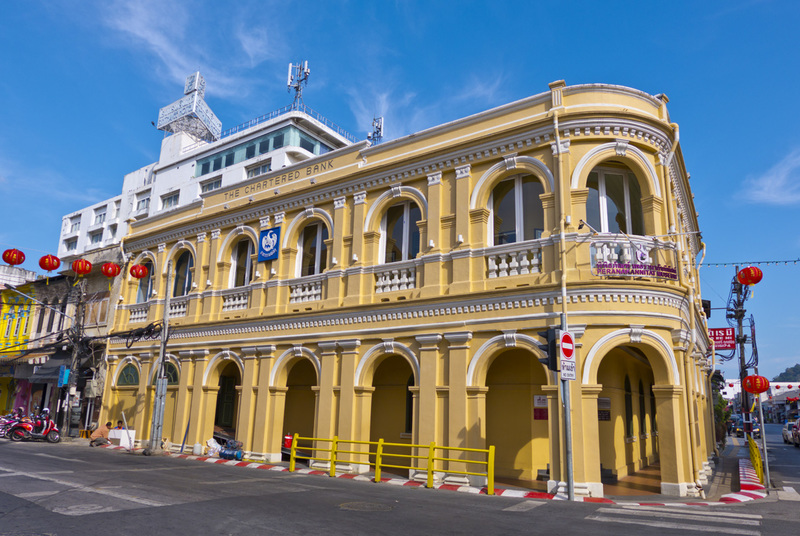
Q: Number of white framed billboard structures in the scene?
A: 1